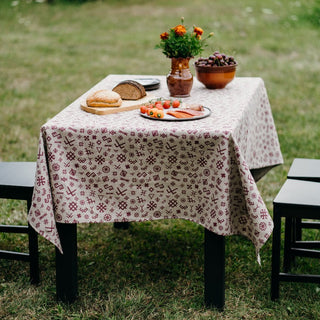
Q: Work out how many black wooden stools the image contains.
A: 3